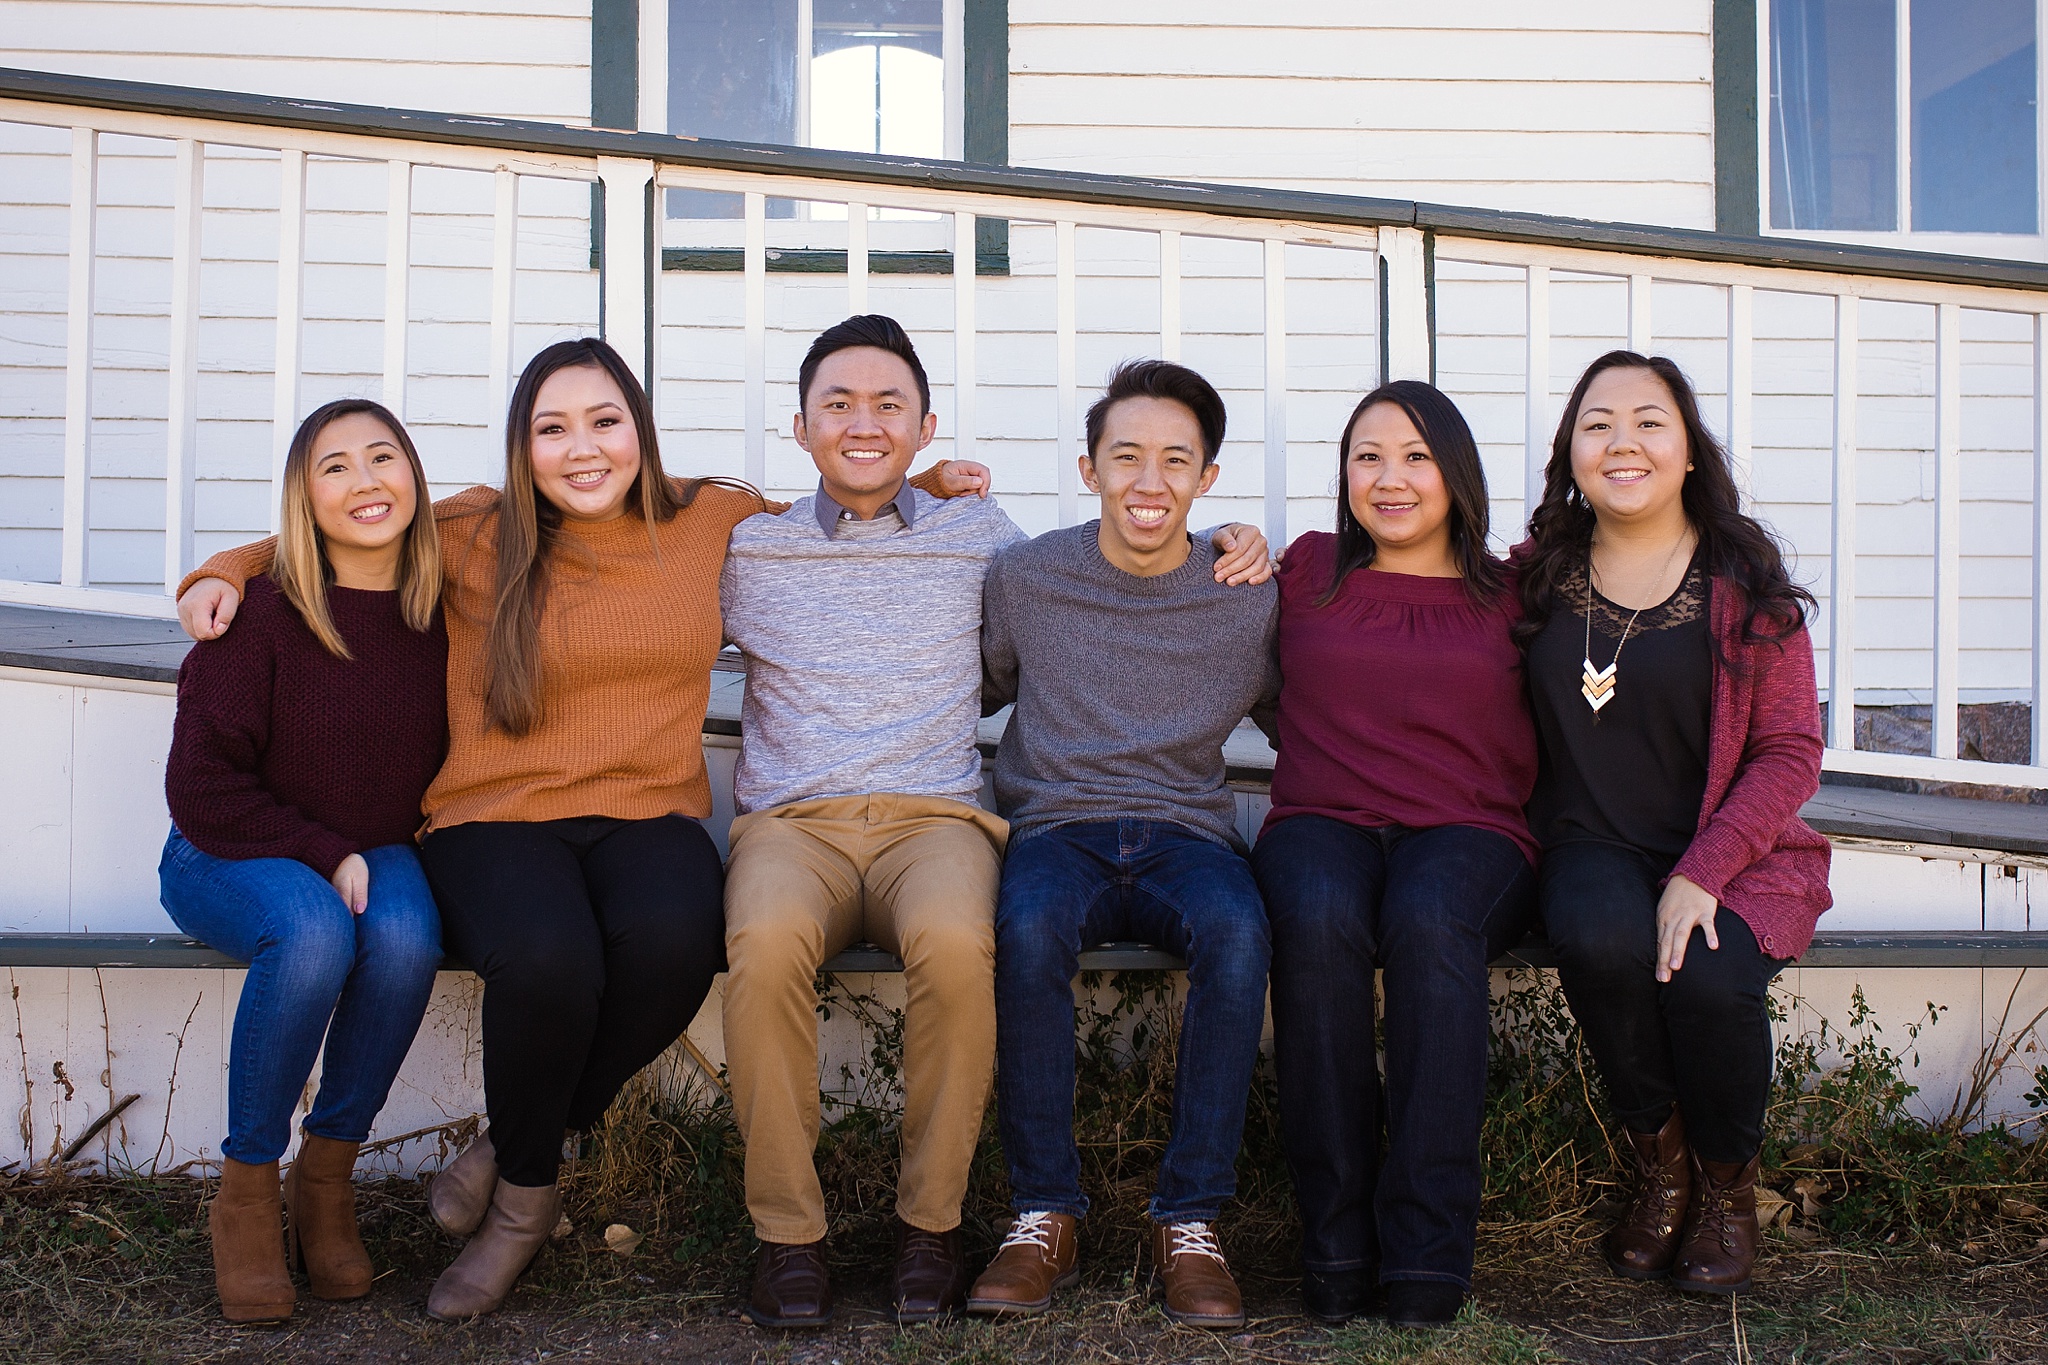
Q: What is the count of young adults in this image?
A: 6